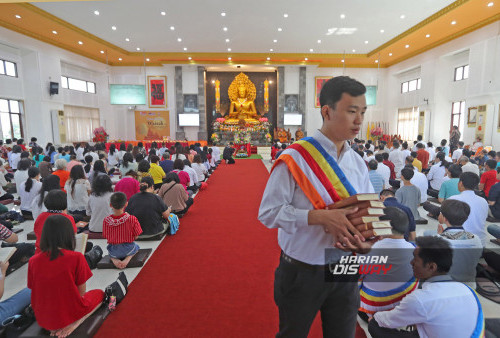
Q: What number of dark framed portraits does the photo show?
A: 2